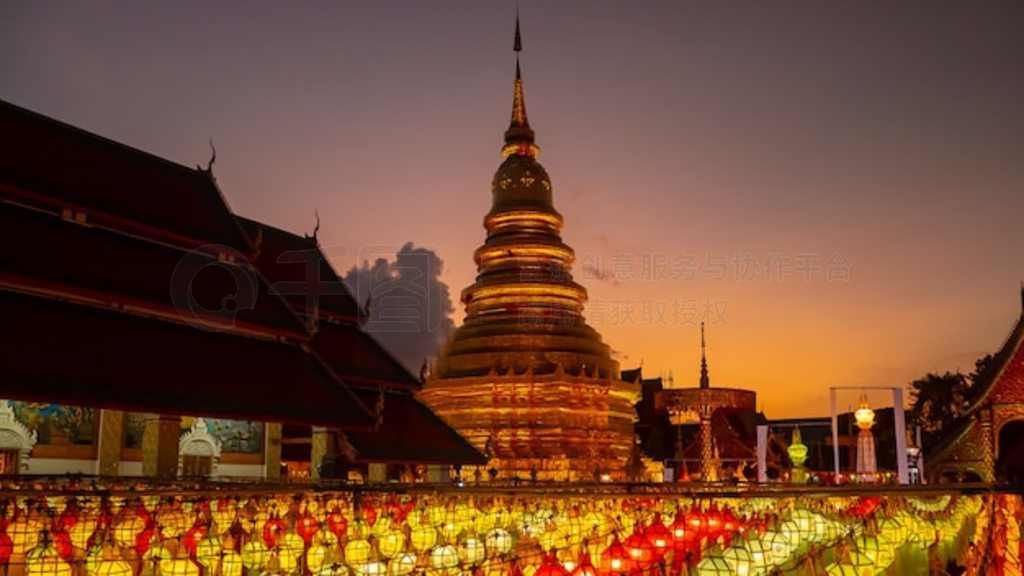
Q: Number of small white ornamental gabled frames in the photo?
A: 2